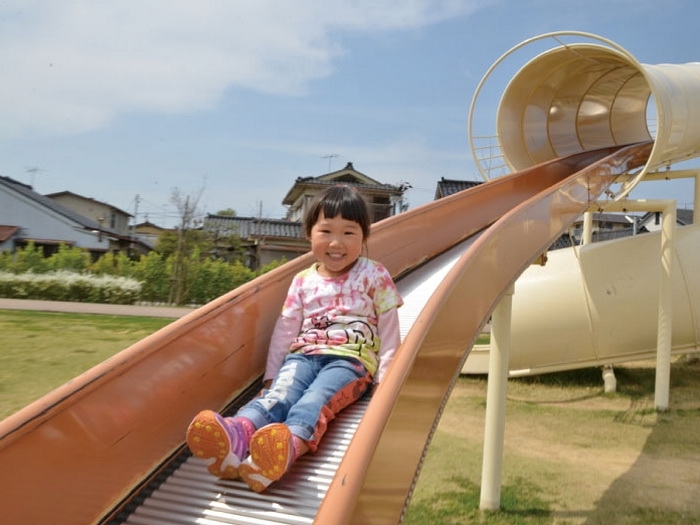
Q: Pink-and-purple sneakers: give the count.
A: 2